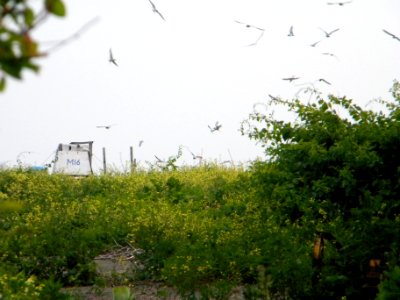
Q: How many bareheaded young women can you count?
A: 0